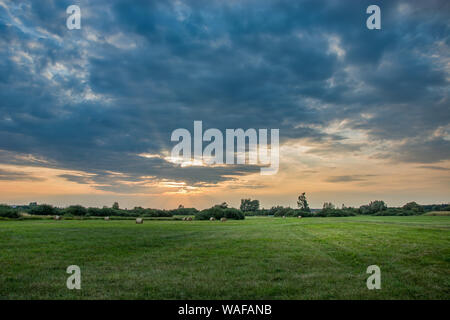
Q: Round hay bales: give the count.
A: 9